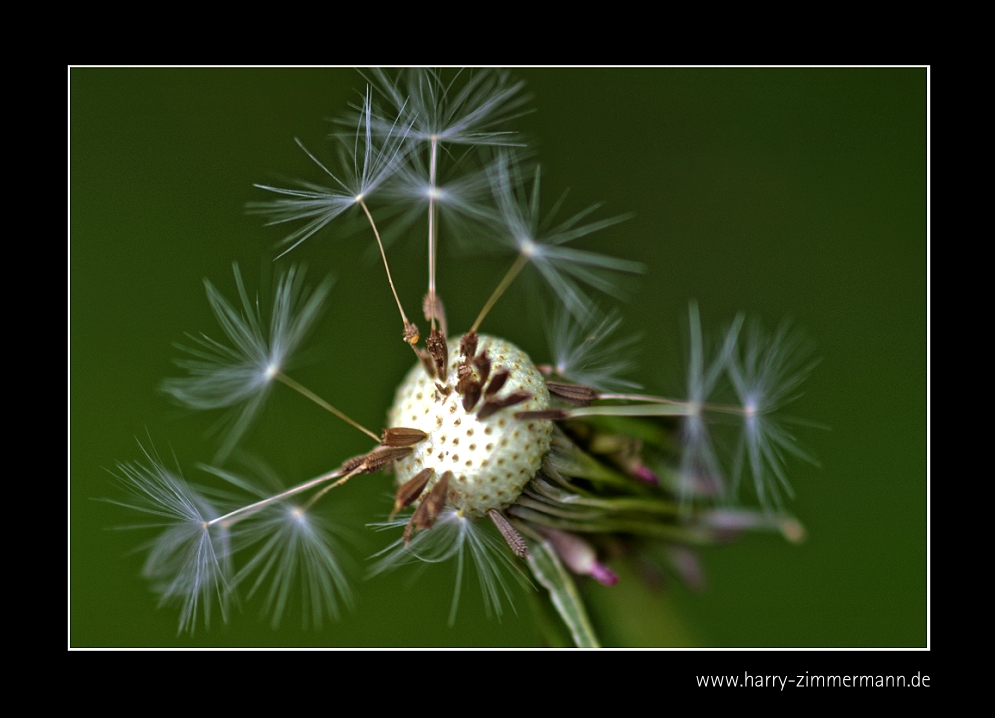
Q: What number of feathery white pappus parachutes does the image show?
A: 11